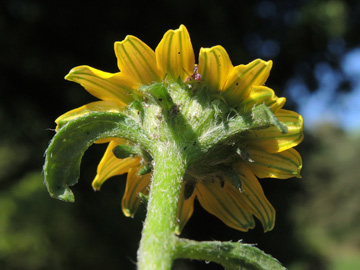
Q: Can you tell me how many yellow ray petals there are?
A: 14